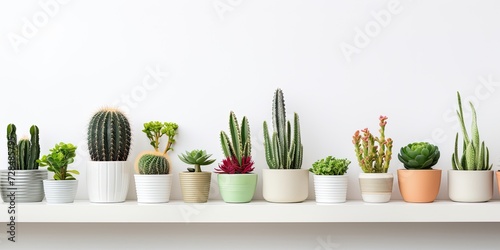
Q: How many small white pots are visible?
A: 3